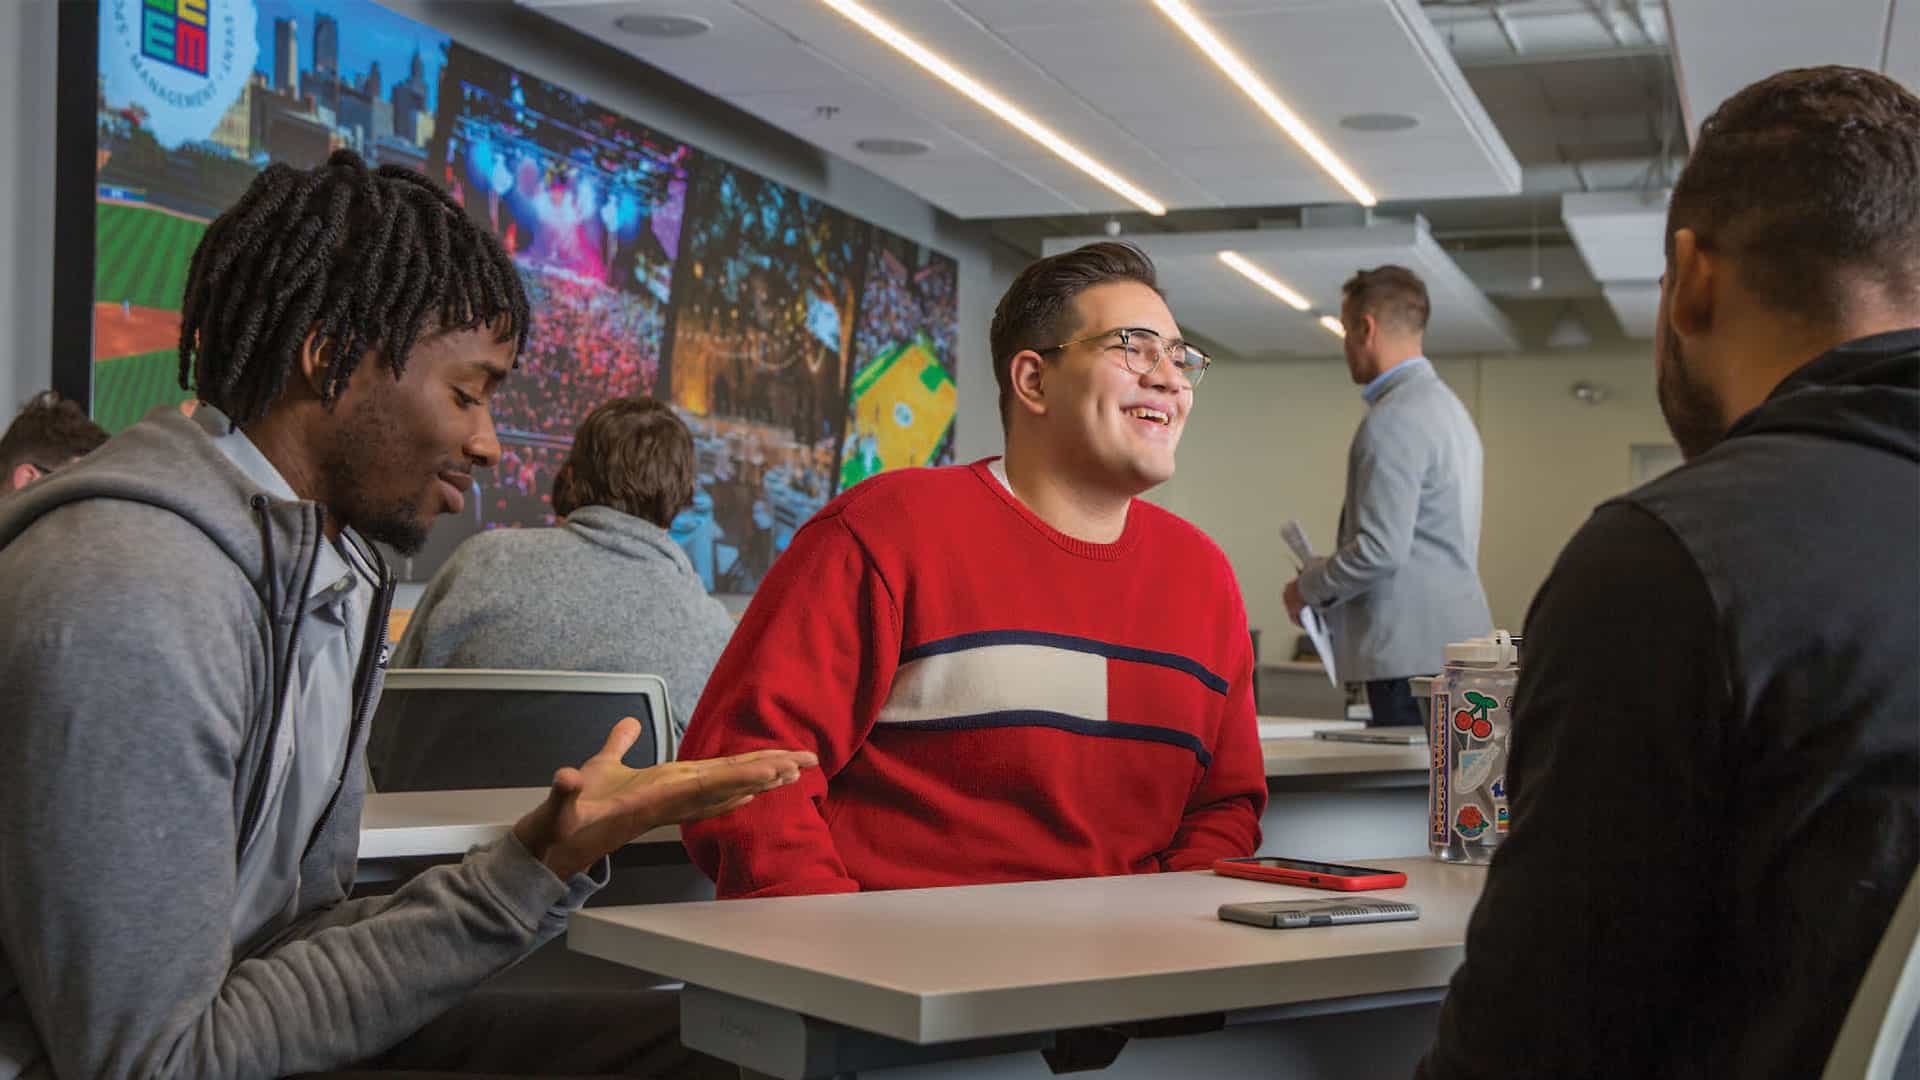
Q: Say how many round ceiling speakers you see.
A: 3